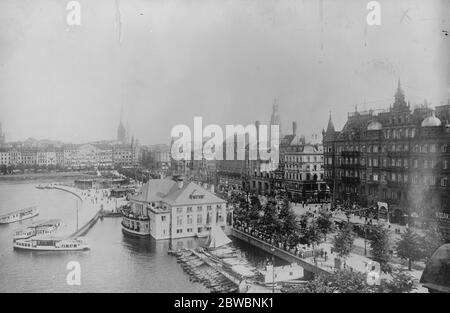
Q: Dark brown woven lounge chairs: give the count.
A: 0